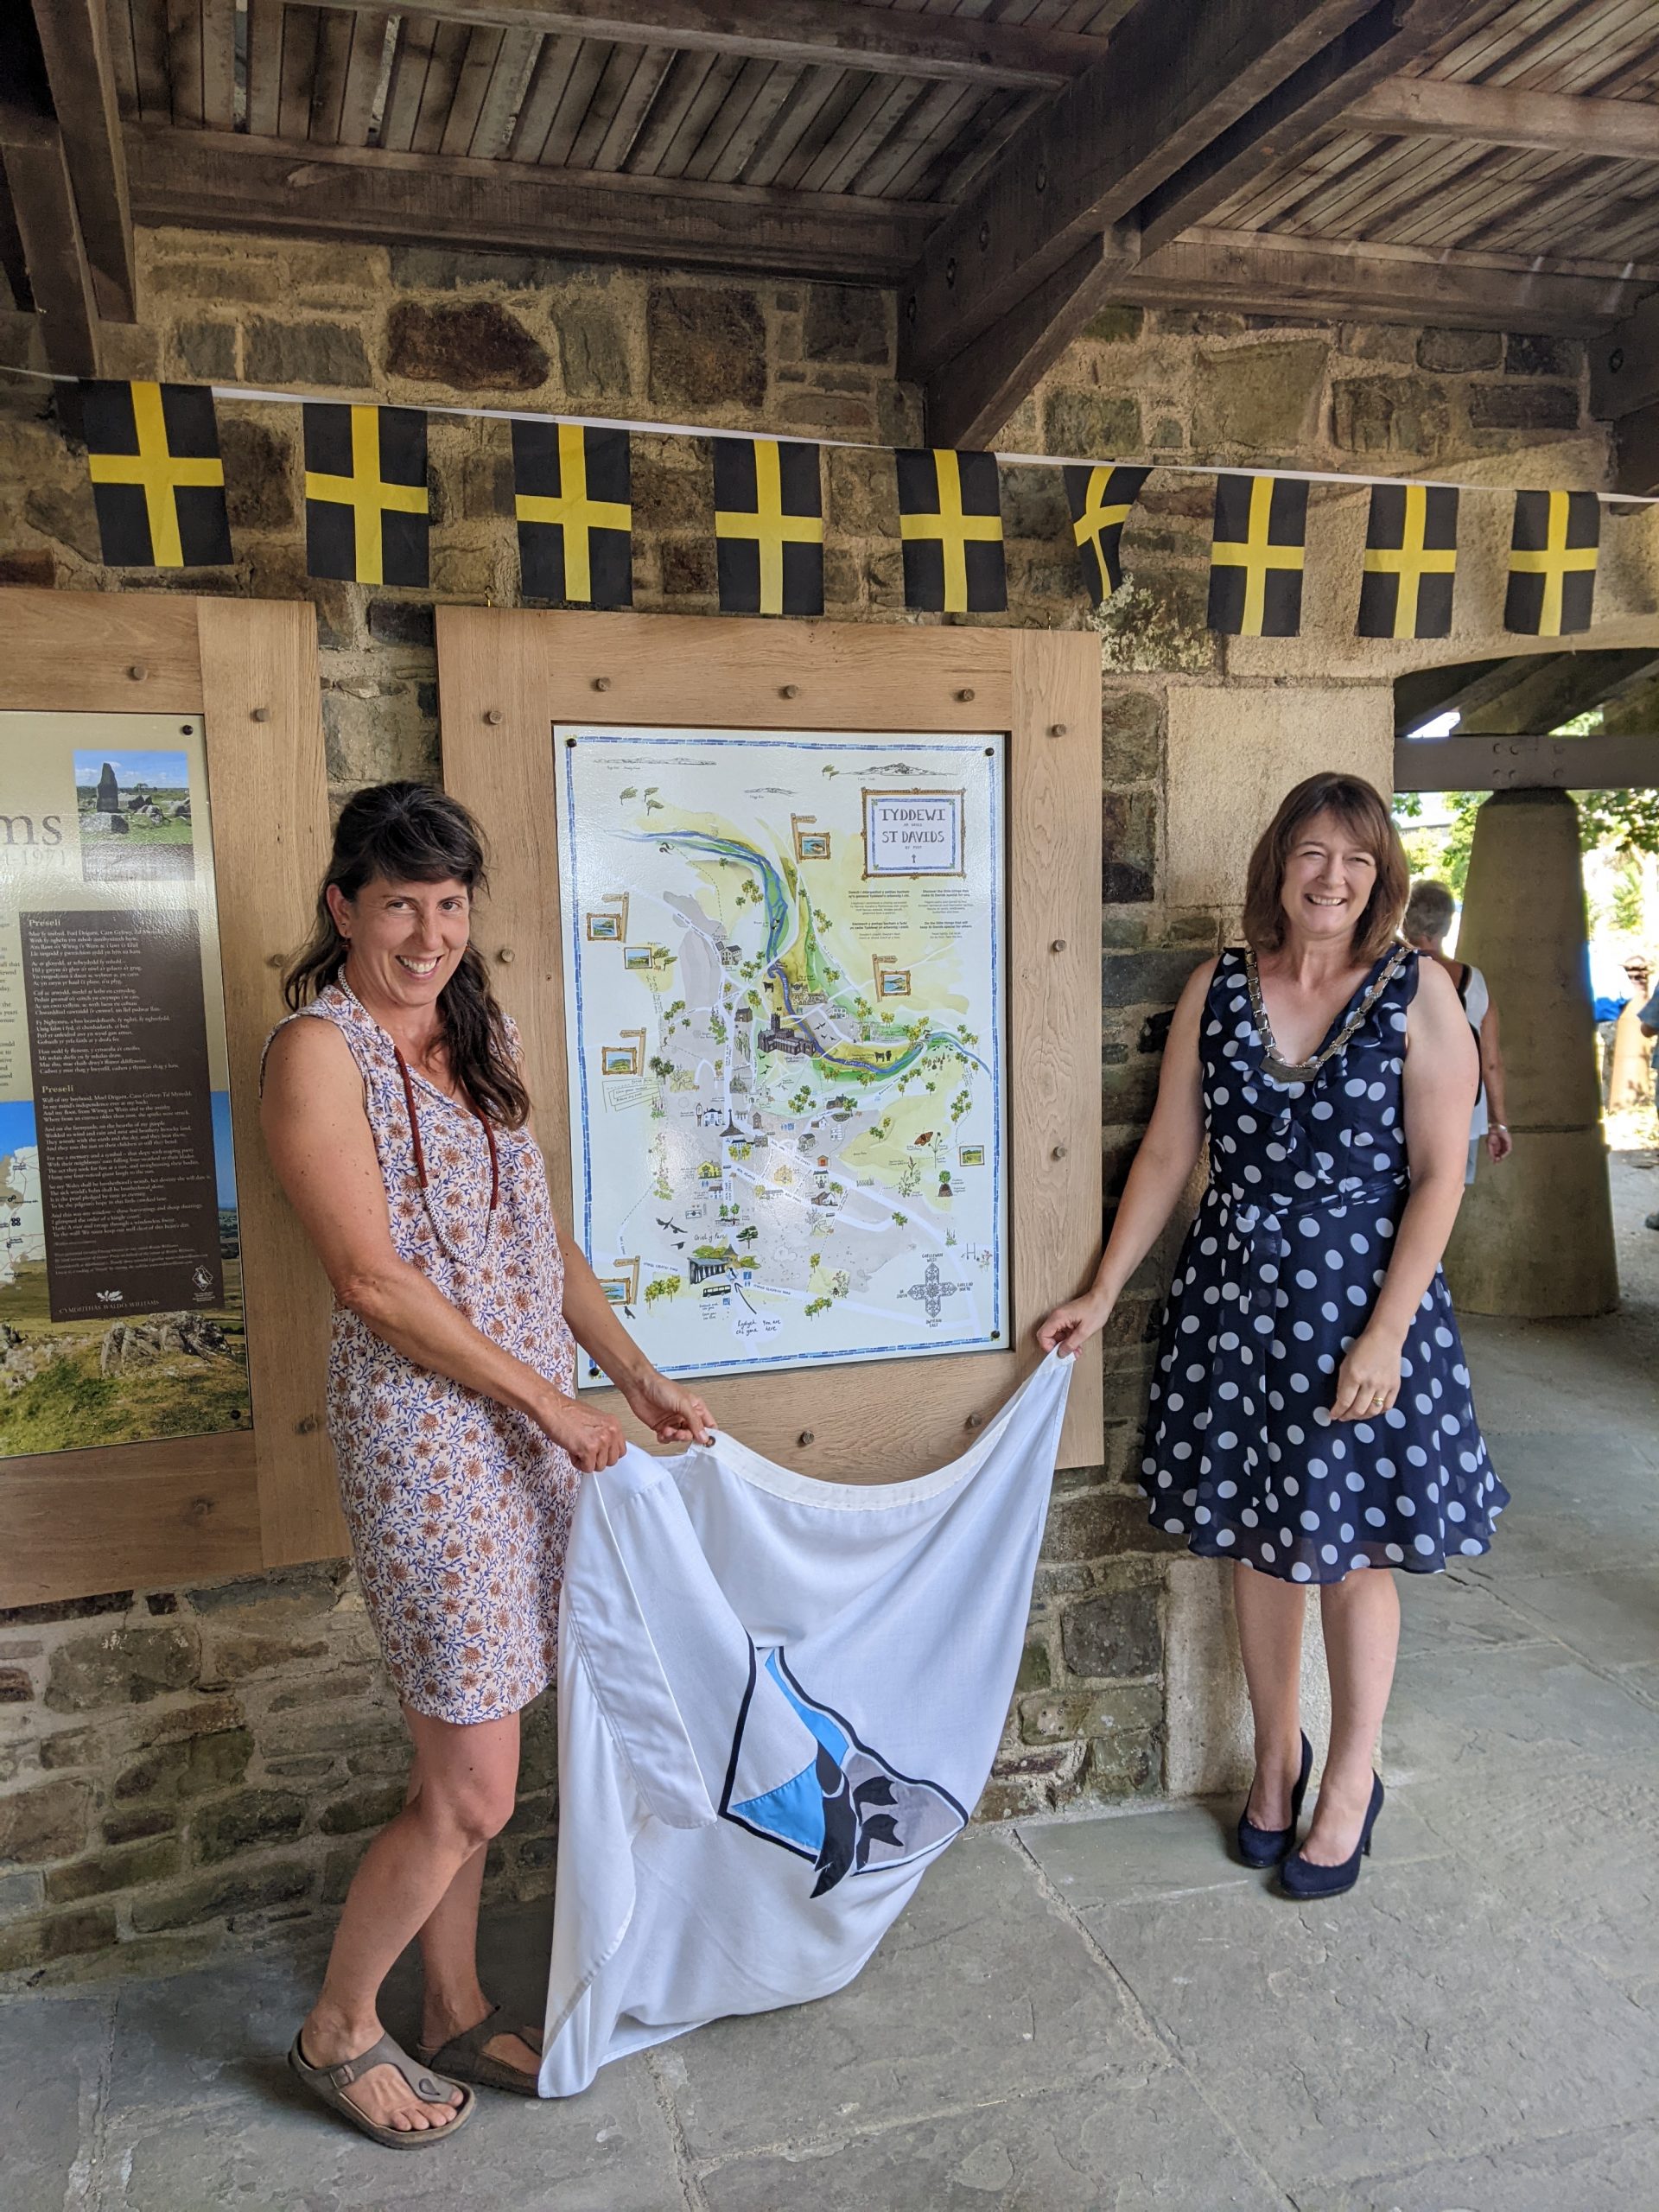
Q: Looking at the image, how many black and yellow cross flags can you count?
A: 9